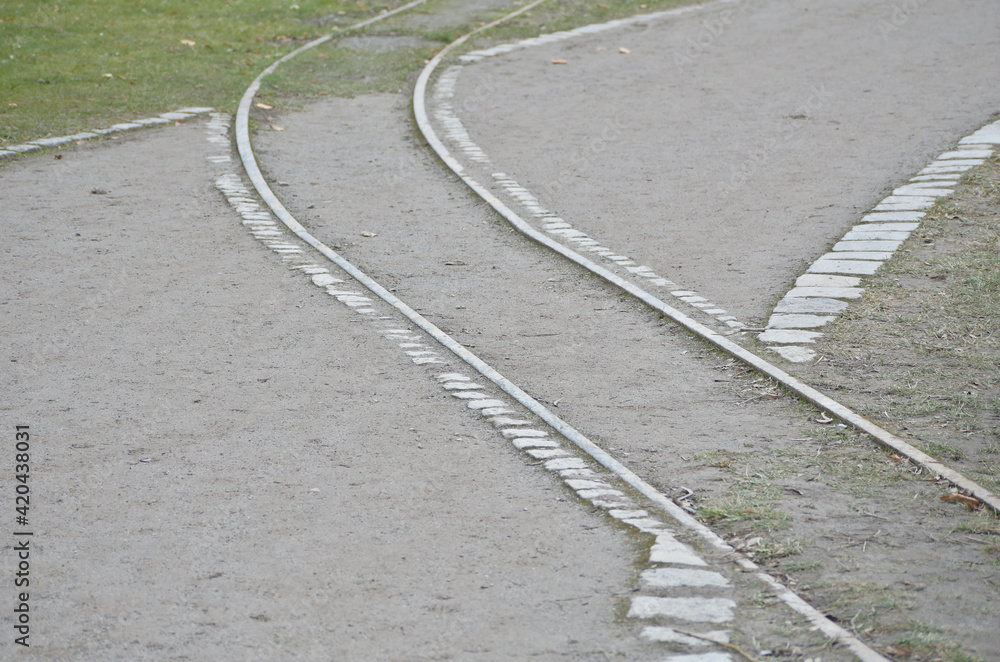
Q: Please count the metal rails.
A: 2